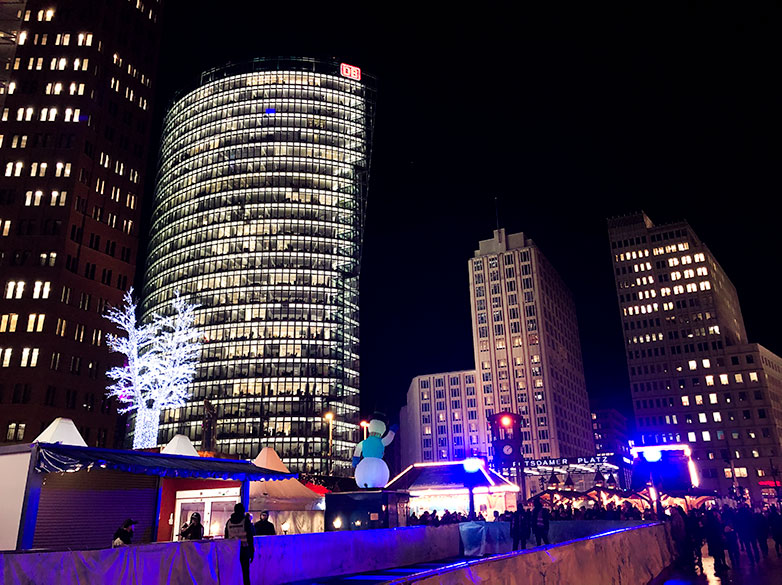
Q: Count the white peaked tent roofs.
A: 3